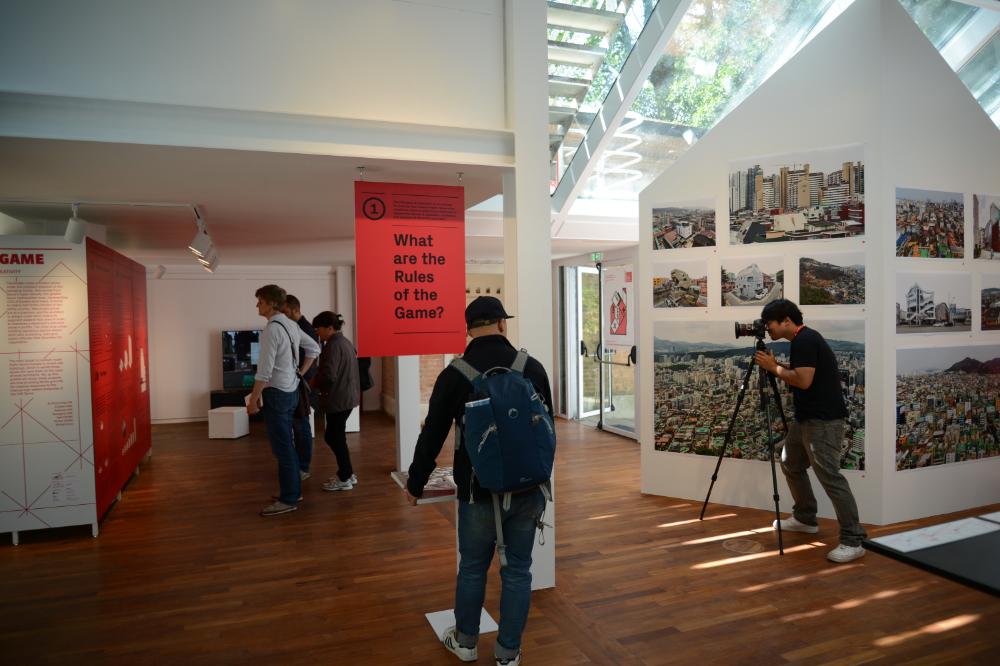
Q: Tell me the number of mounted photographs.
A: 11